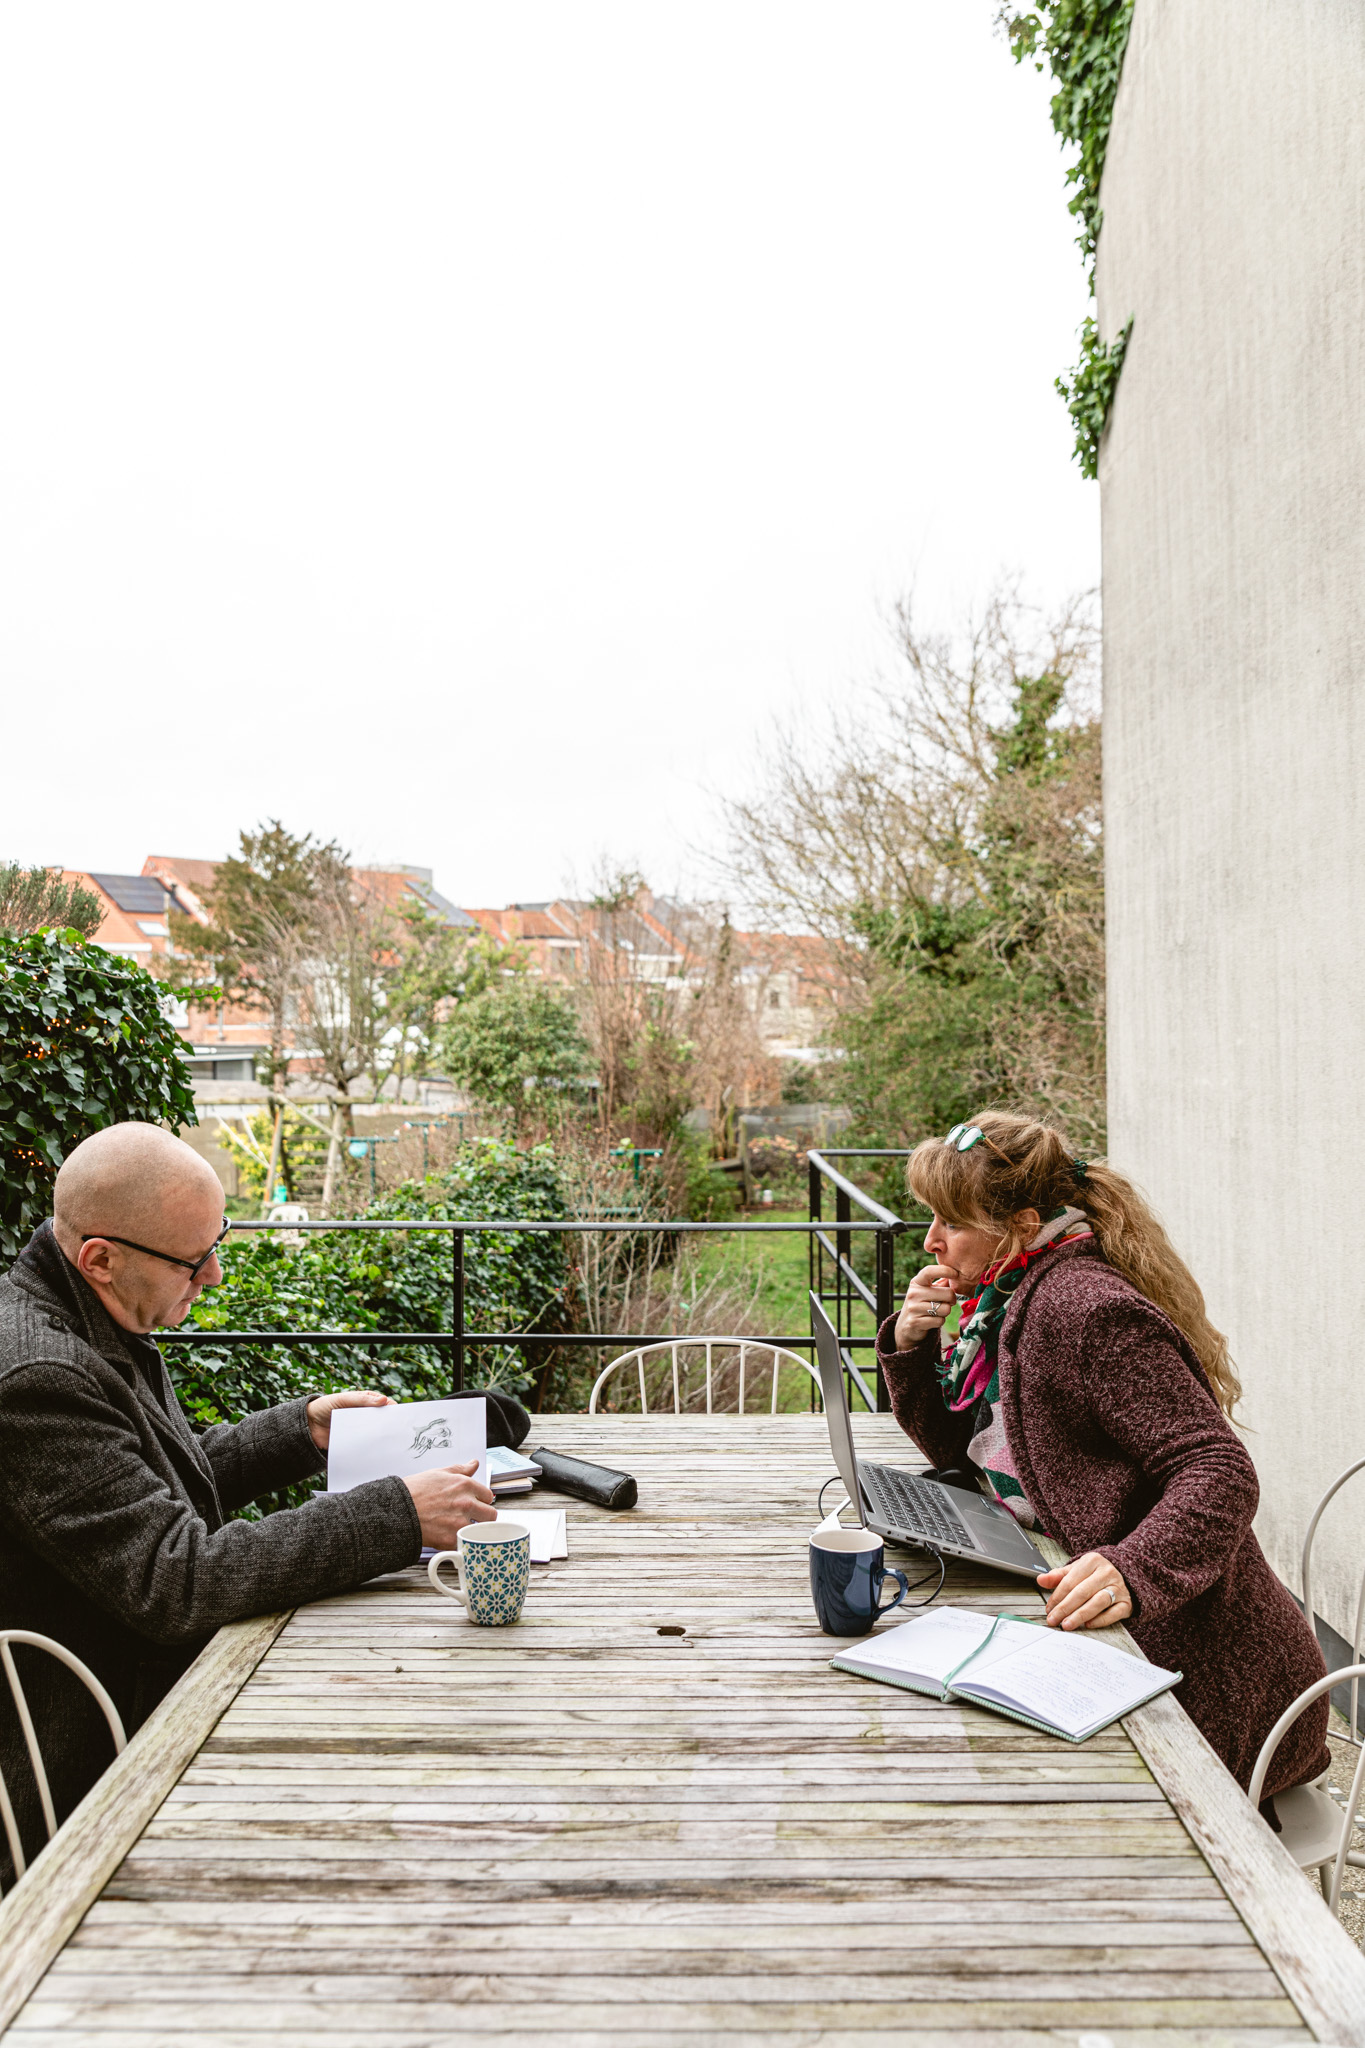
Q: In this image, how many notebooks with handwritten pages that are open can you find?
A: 1